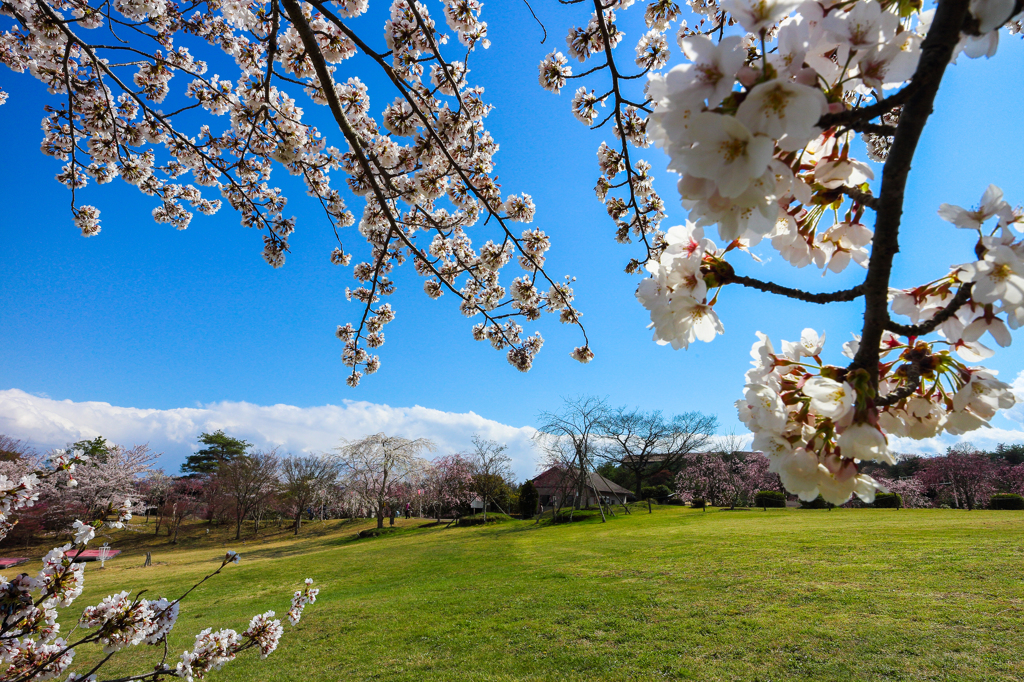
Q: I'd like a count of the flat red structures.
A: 2